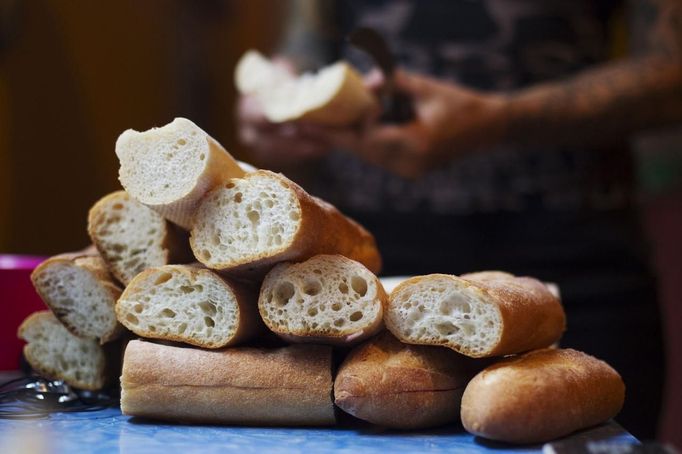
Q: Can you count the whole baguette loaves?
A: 2